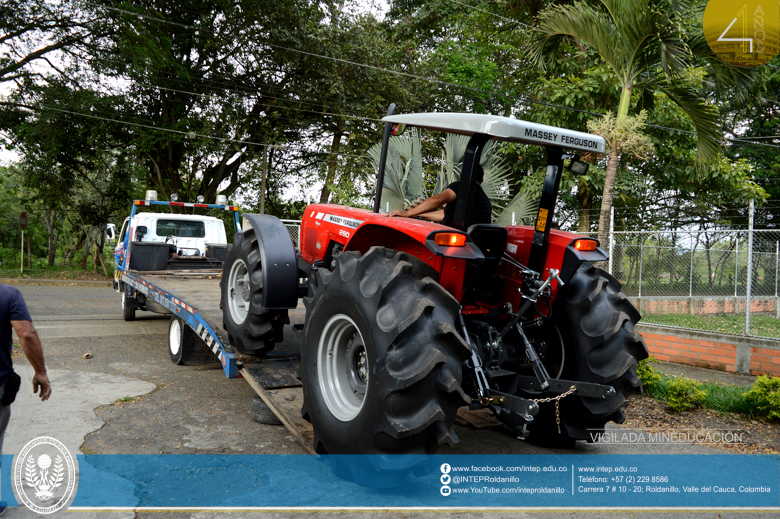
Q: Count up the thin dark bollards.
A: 0